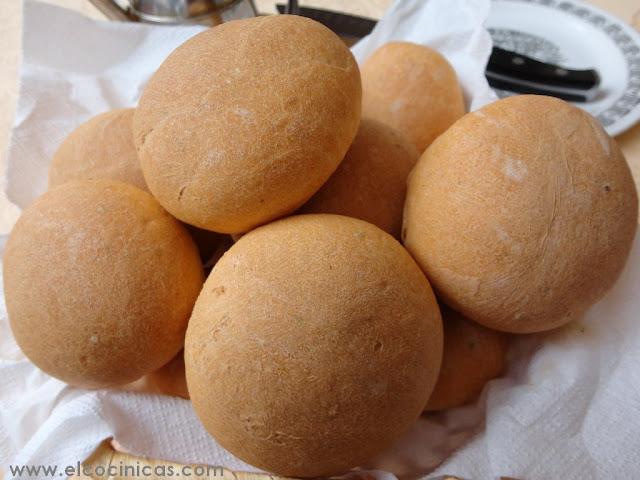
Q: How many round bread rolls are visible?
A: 9